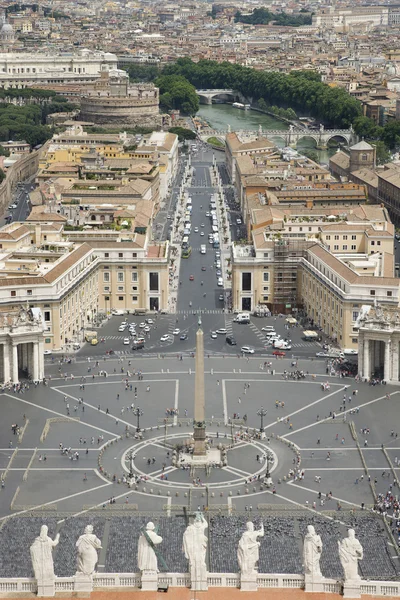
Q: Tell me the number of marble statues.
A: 7